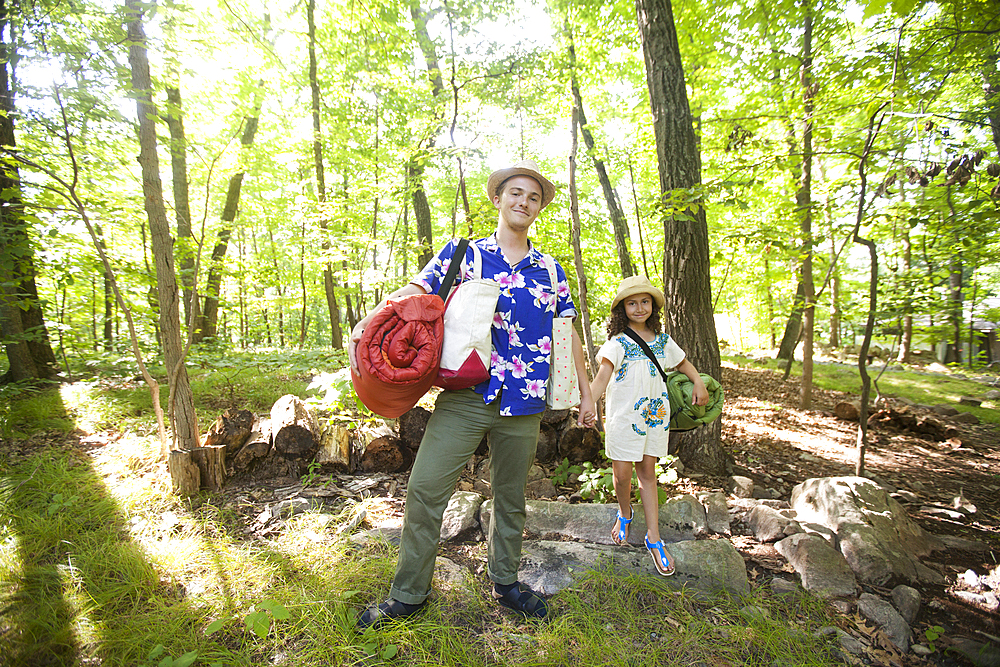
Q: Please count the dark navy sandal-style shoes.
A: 2